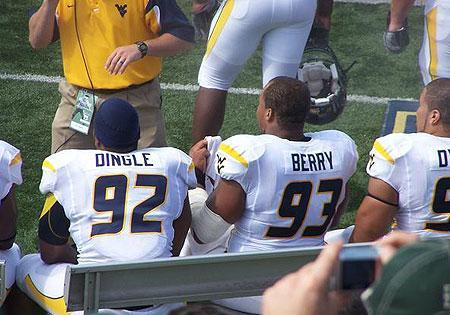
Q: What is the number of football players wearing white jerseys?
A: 4